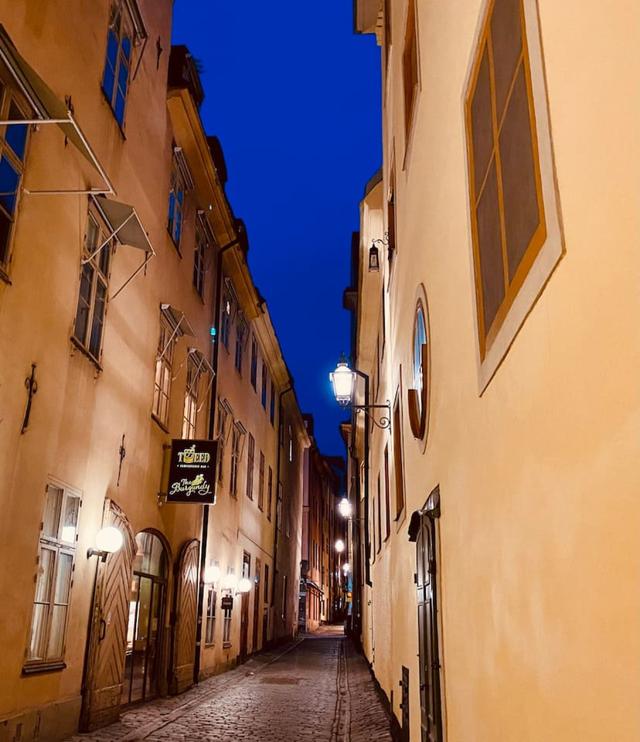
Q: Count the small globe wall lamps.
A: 4